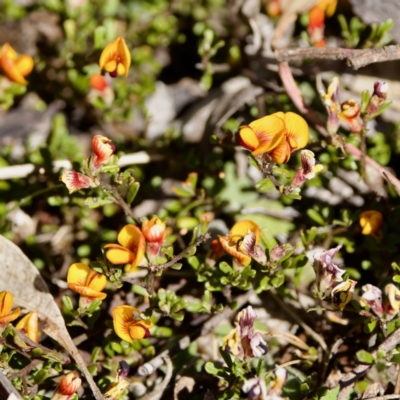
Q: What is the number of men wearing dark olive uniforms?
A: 0